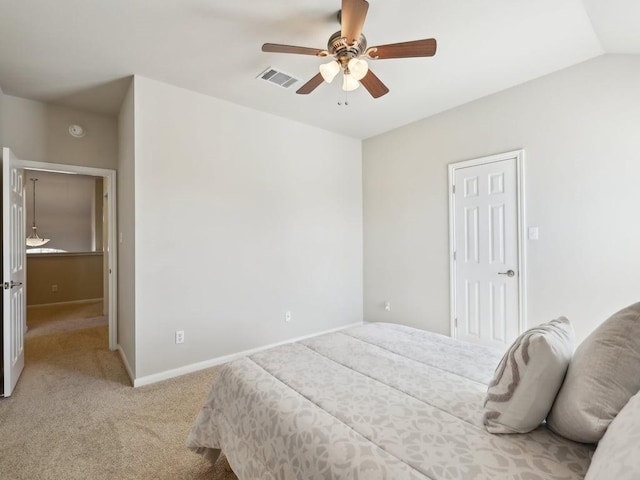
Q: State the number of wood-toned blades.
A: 5